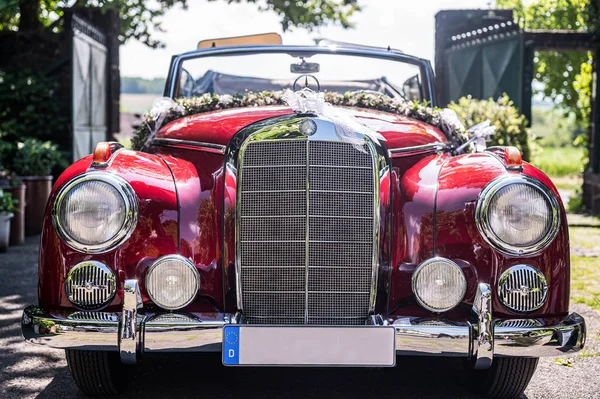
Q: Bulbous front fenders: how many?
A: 2